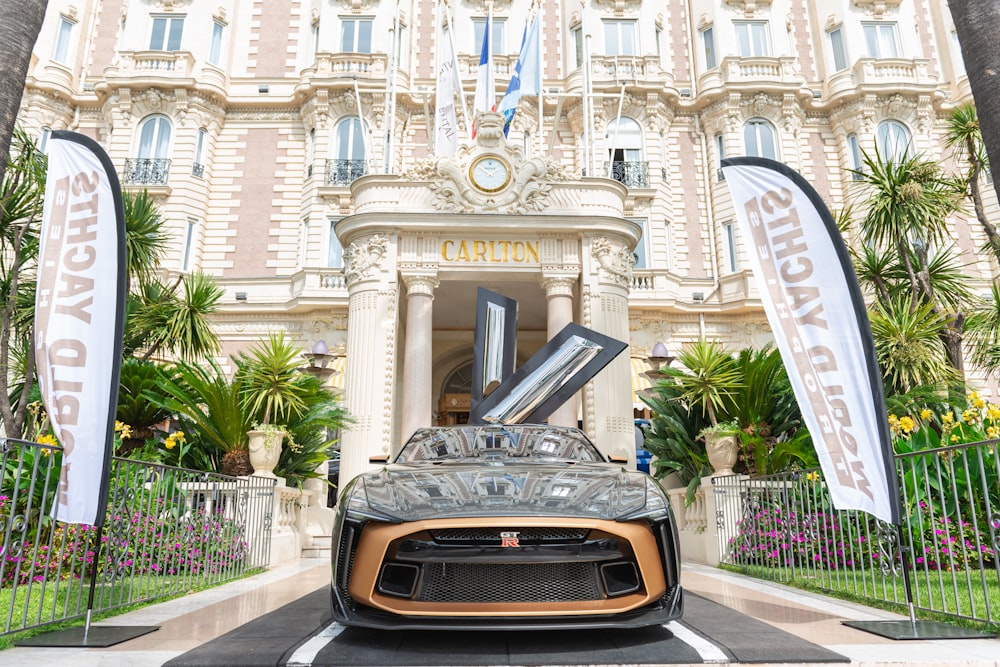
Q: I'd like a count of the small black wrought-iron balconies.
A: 3